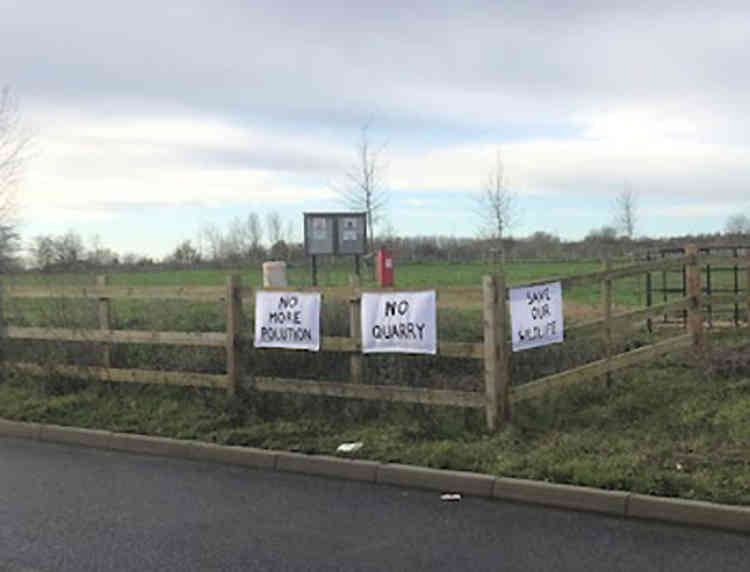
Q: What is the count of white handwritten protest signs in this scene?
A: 3